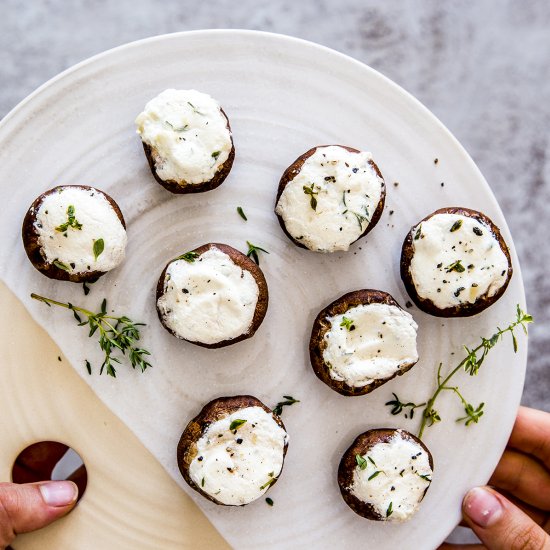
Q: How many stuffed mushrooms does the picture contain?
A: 8